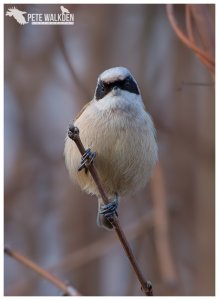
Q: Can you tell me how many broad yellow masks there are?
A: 0